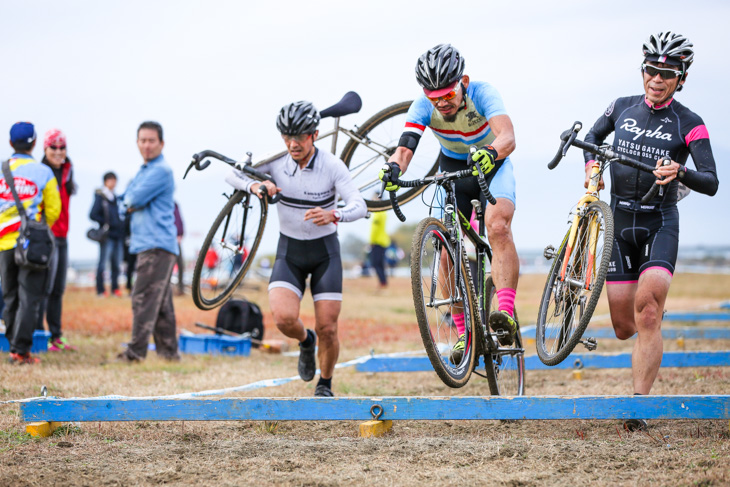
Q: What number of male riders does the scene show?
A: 3